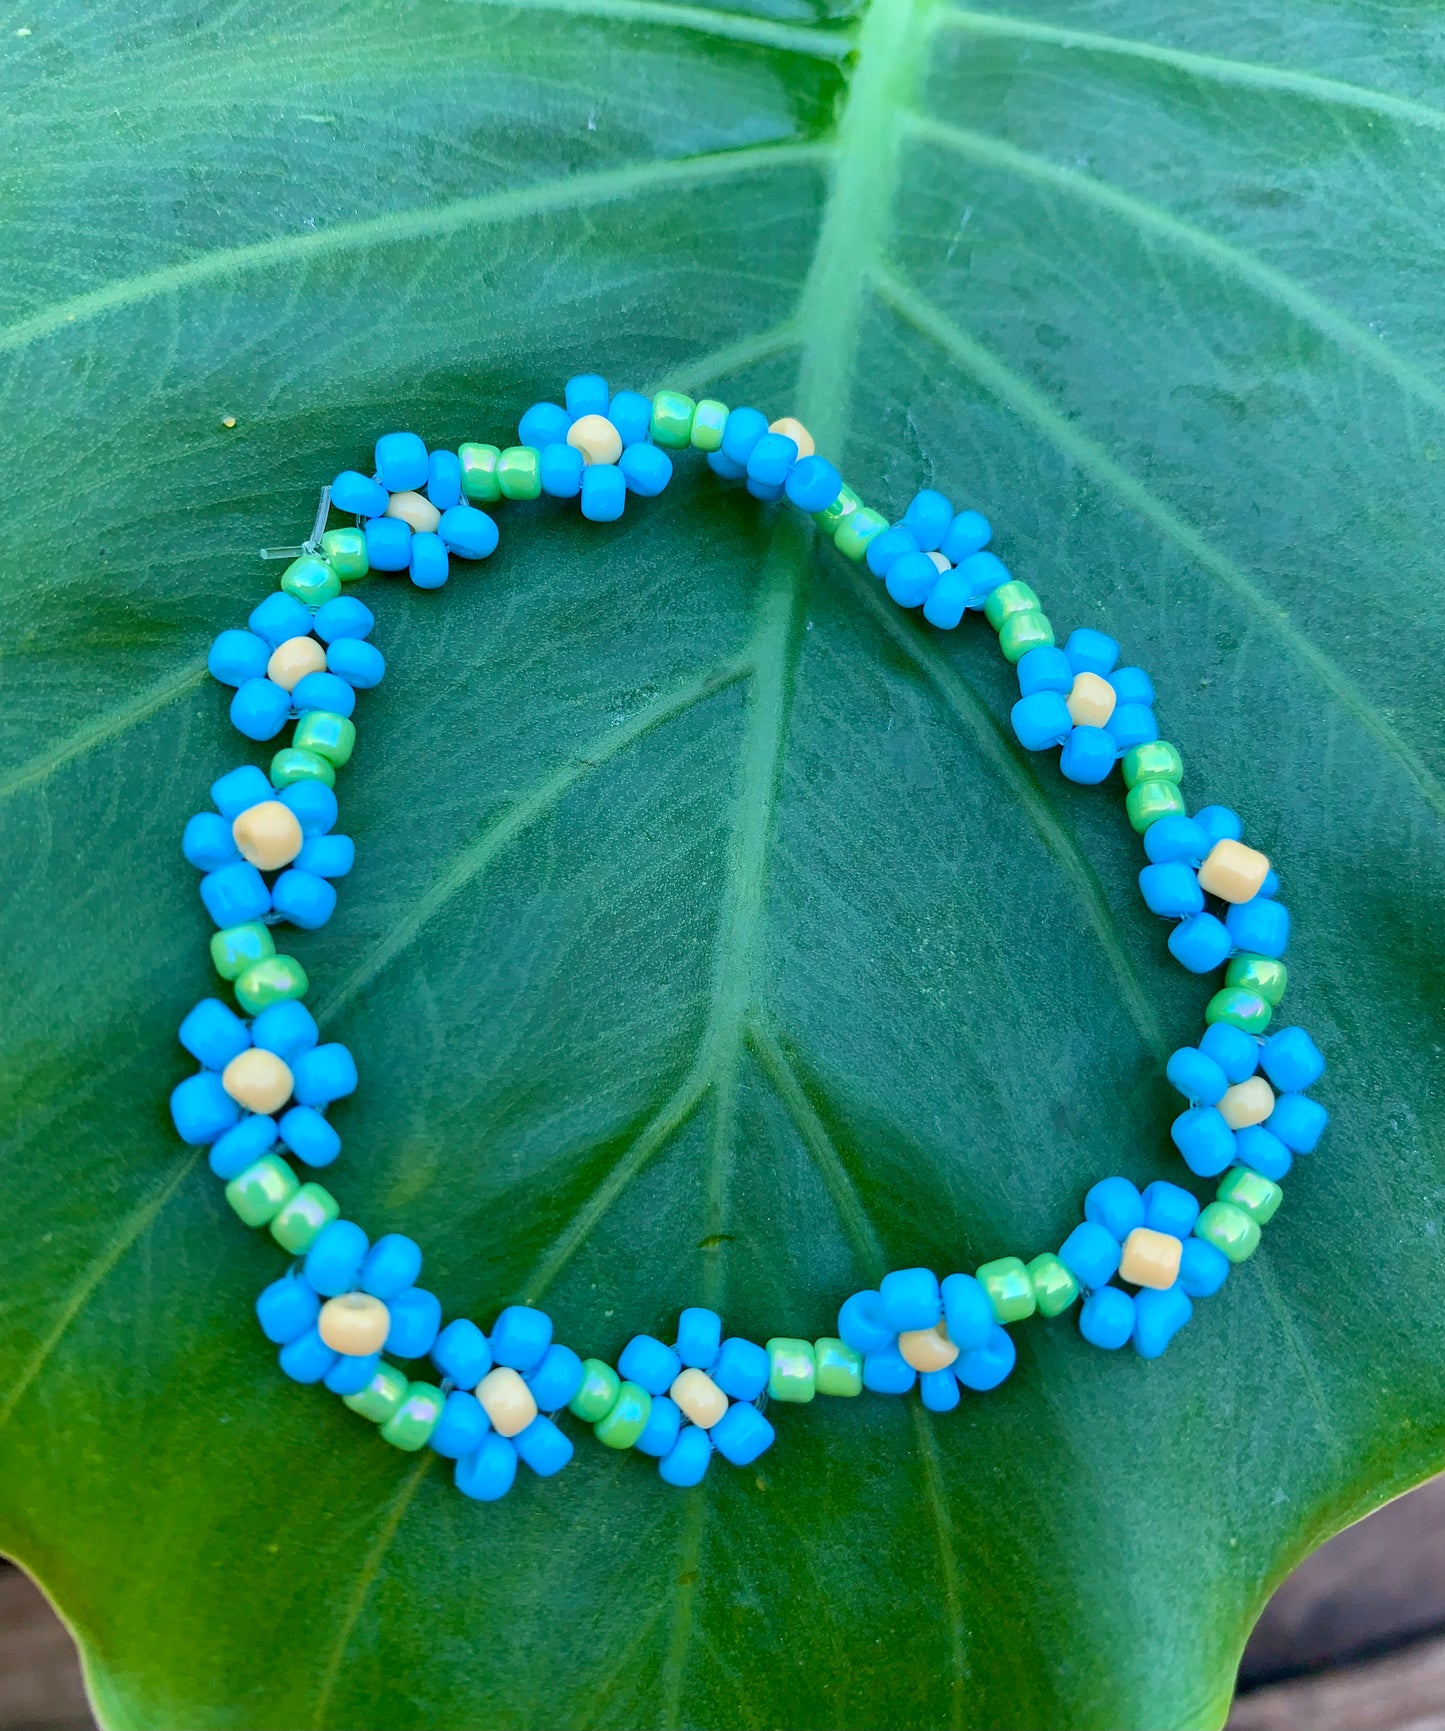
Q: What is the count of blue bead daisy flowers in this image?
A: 15